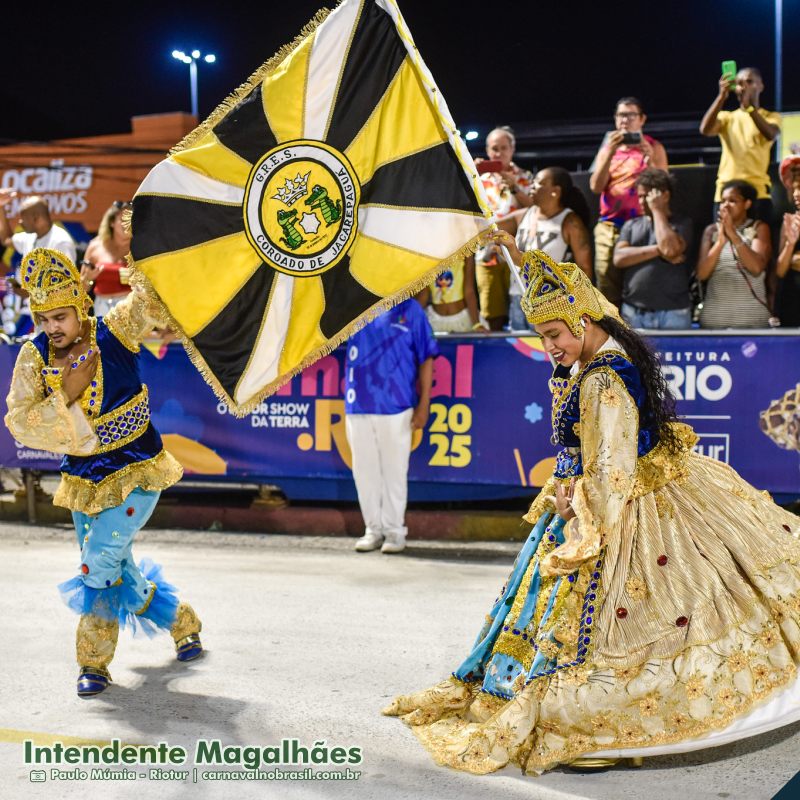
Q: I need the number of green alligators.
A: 2